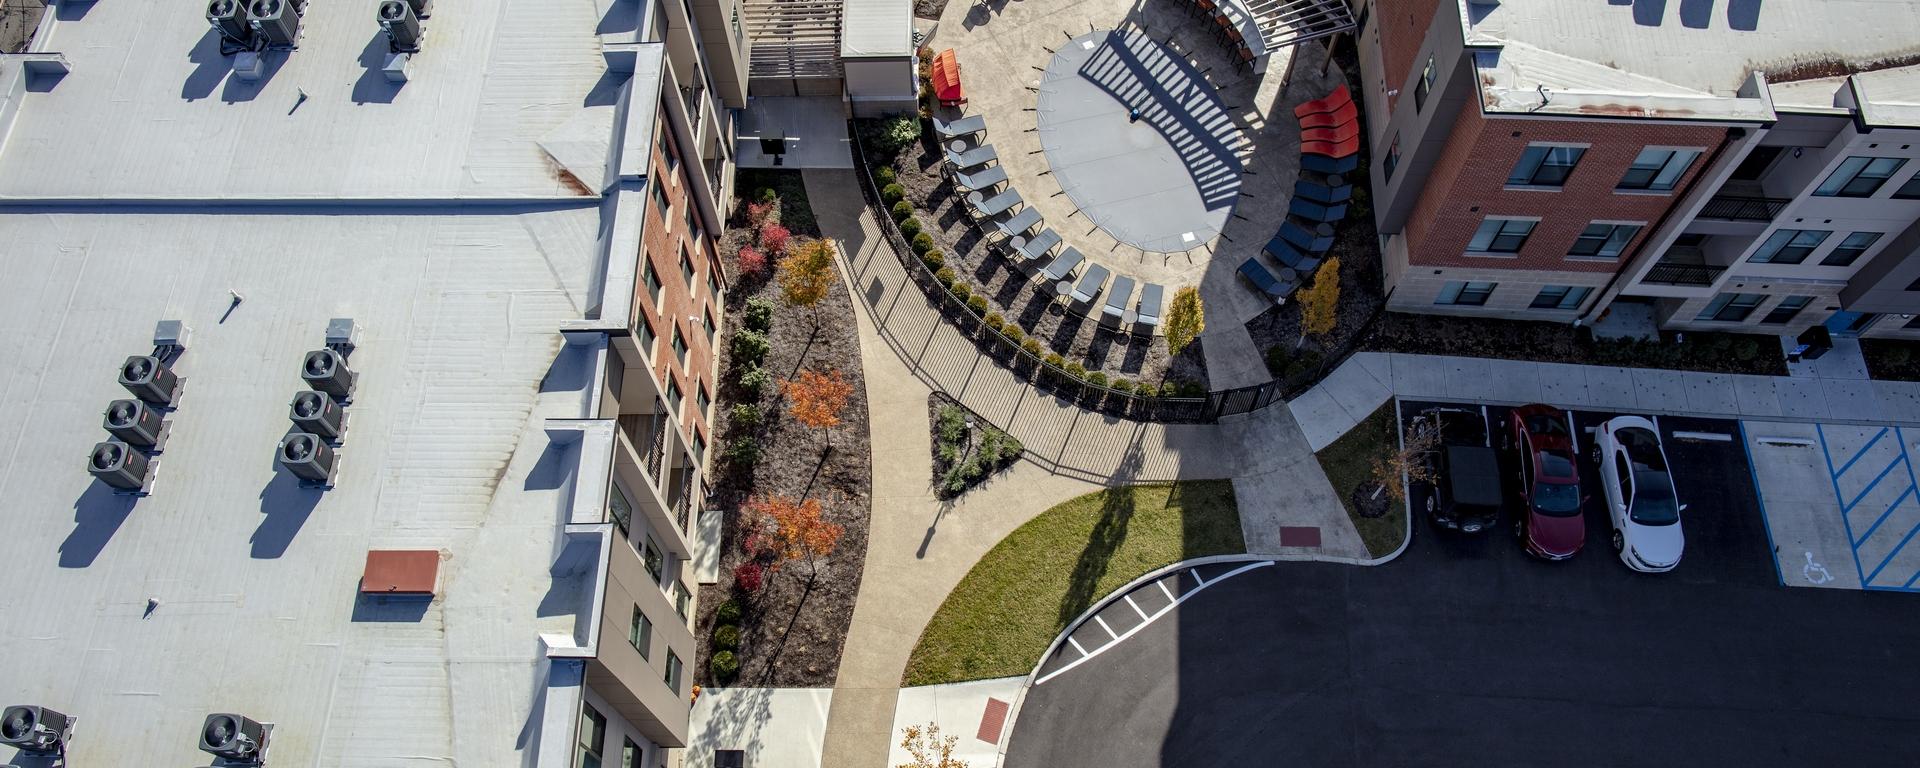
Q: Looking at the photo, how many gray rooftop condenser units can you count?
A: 11